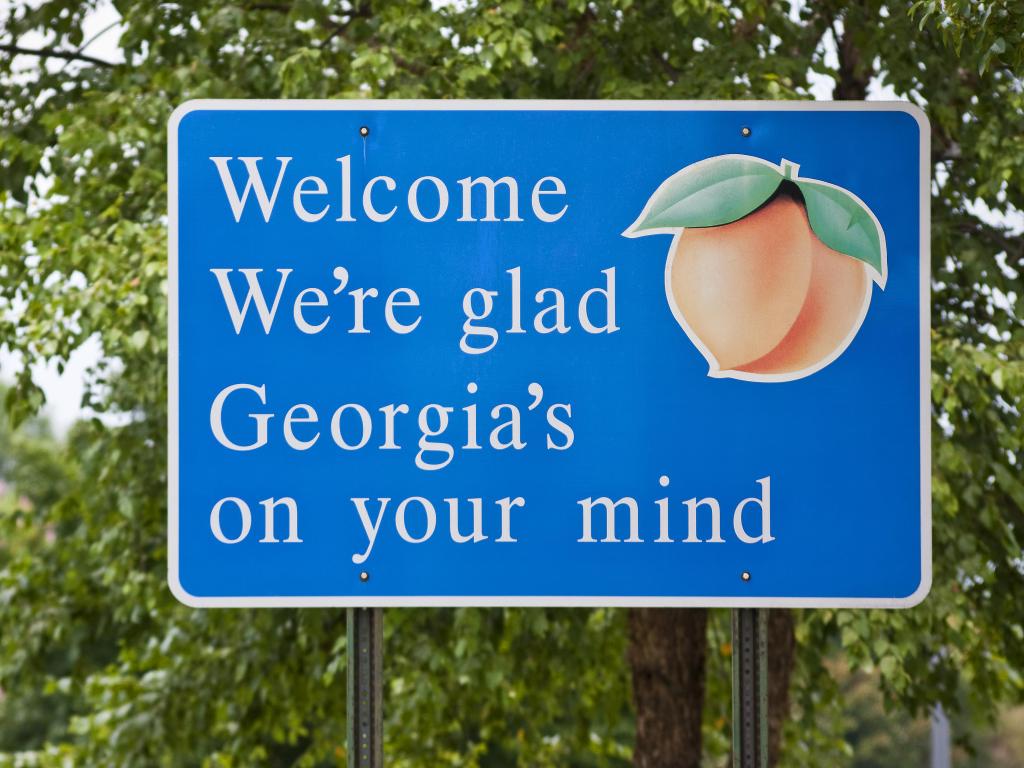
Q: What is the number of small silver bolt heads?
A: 4